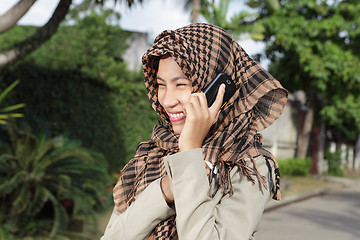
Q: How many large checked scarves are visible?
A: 1